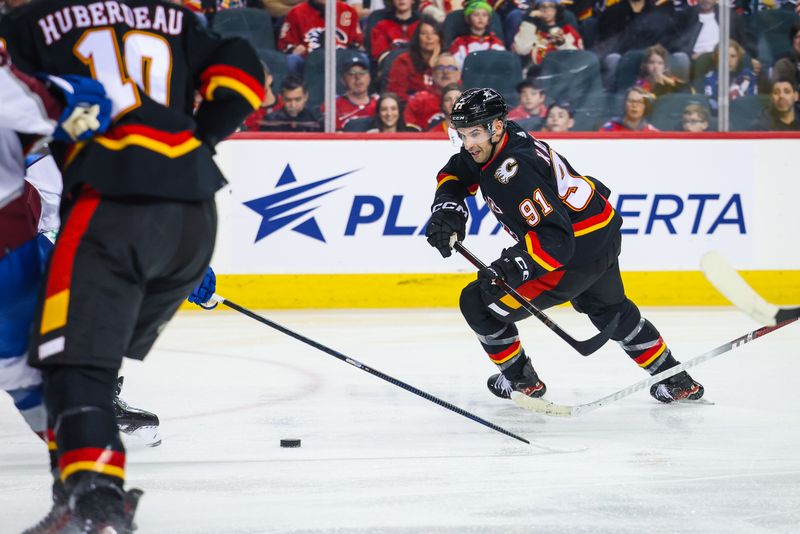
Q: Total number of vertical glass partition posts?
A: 2